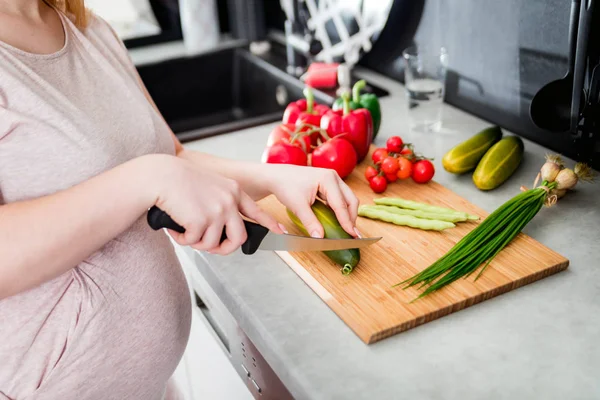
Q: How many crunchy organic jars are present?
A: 0